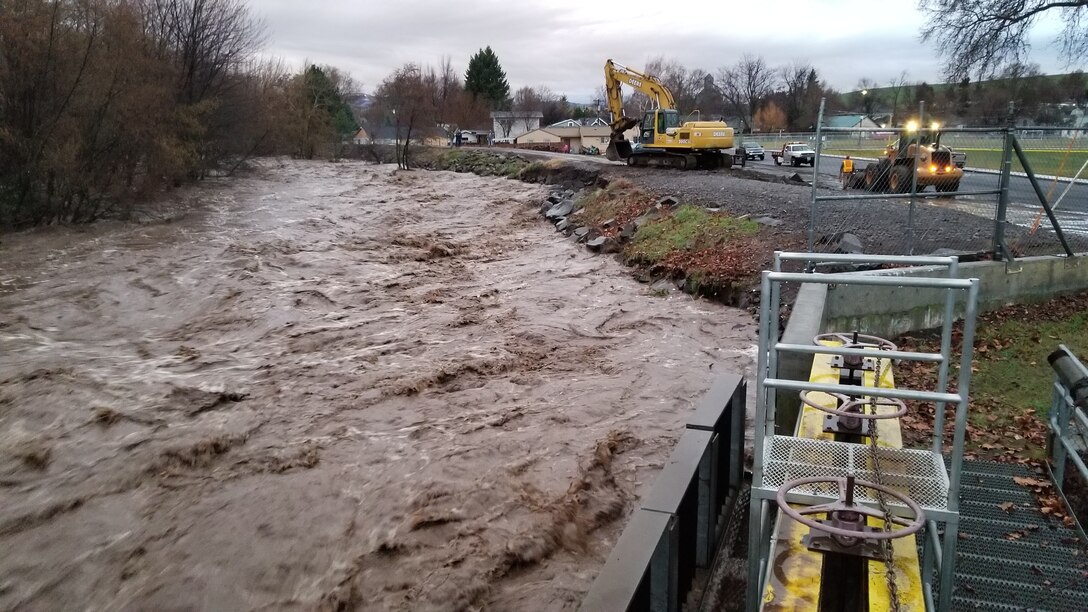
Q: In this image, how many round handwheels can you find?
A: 3